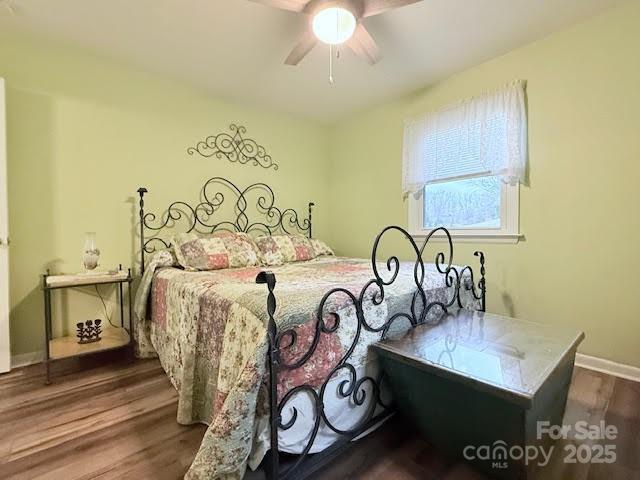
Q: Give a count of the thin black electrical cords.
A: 1